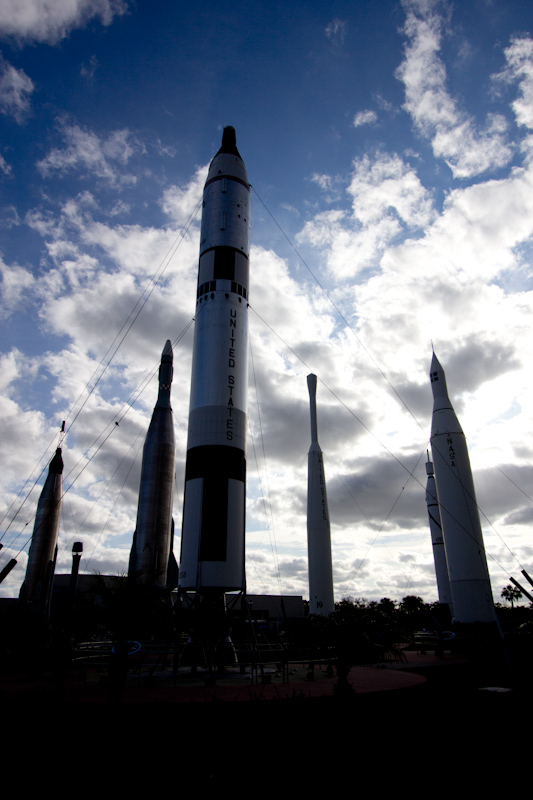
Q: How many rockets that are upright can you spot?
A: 6